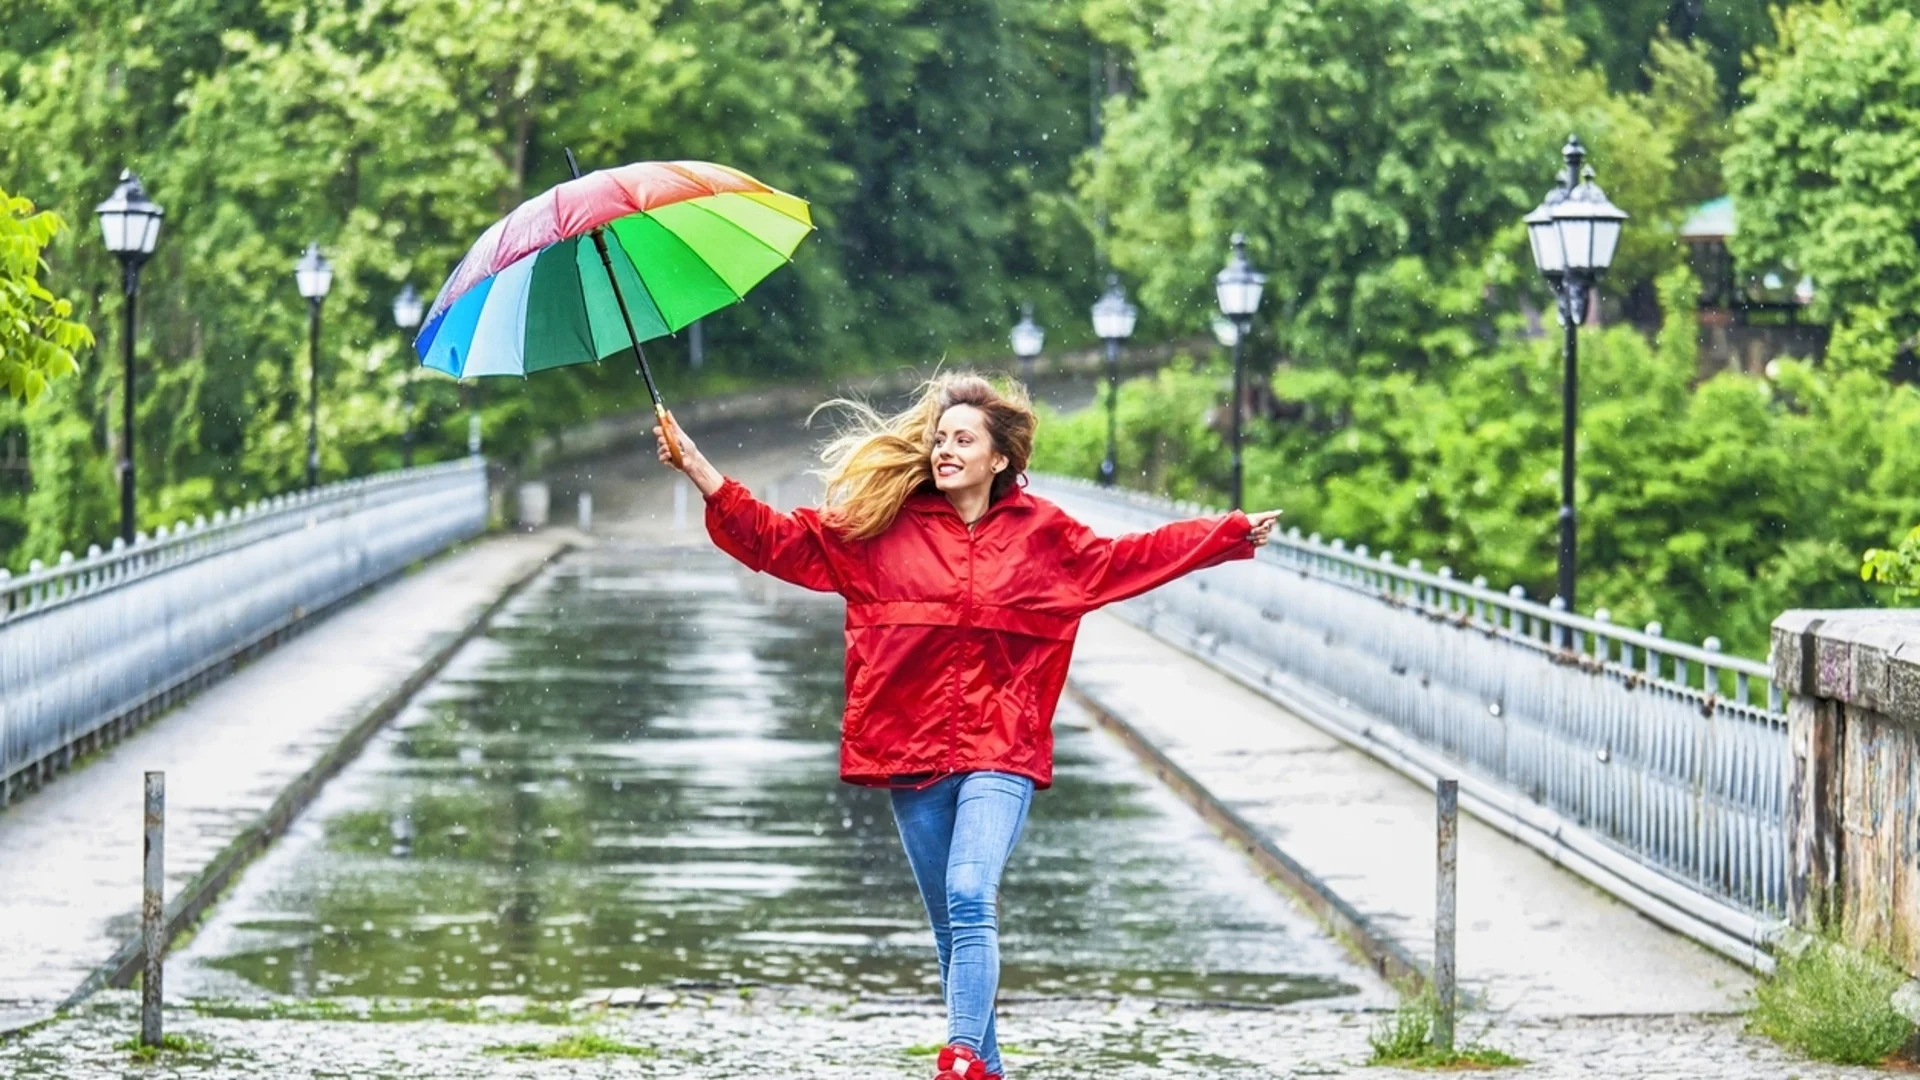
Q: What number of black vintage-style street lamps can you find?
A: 7